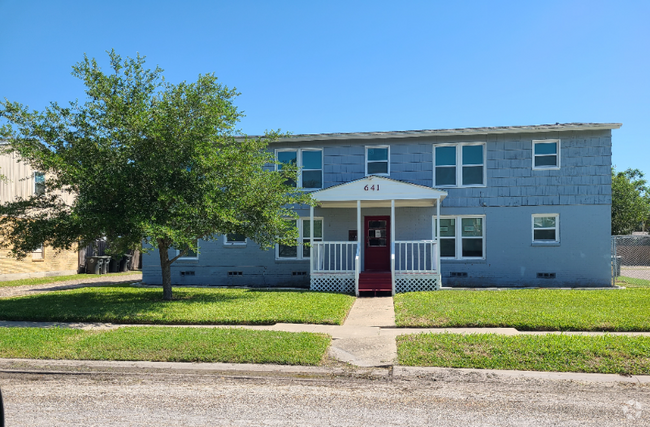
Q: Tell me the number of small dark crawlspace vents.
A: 5